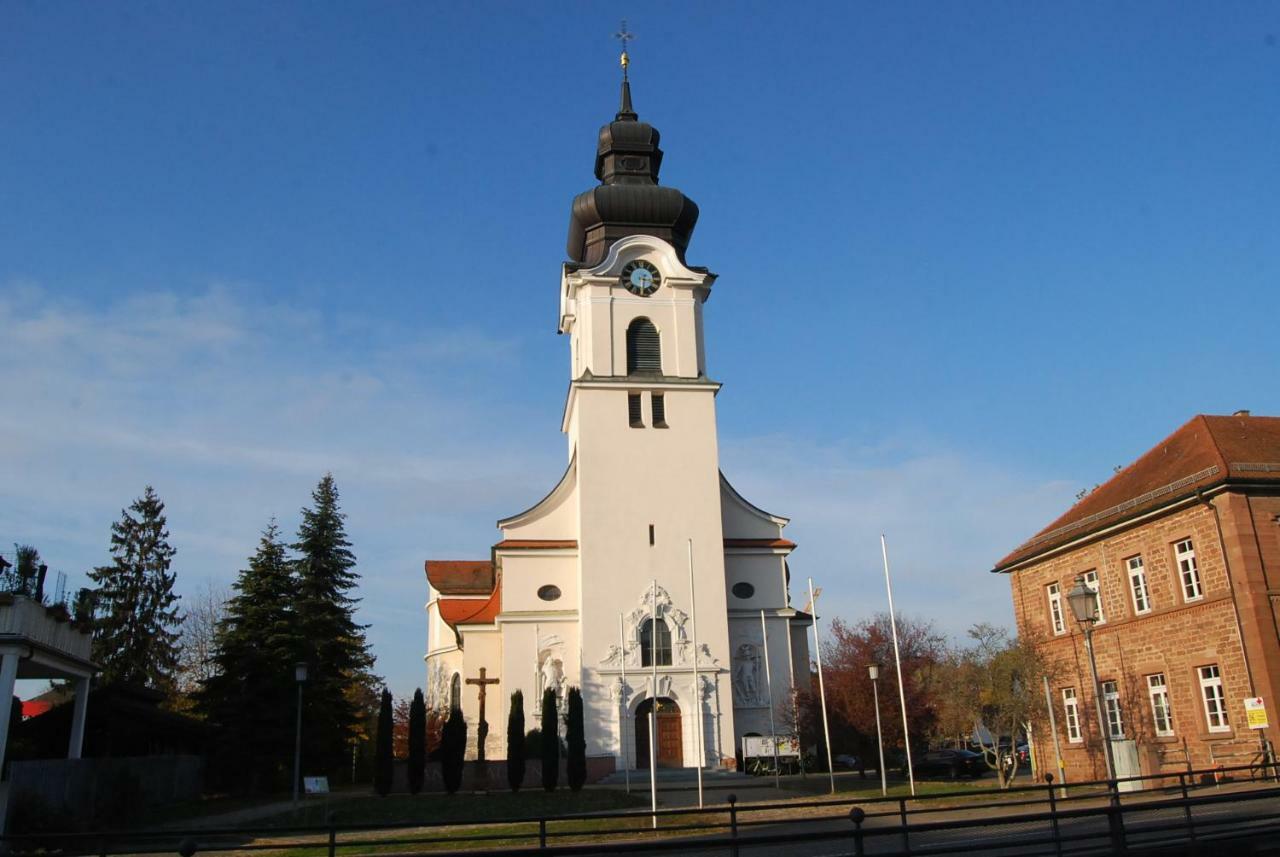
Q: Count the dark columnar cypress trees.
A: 6